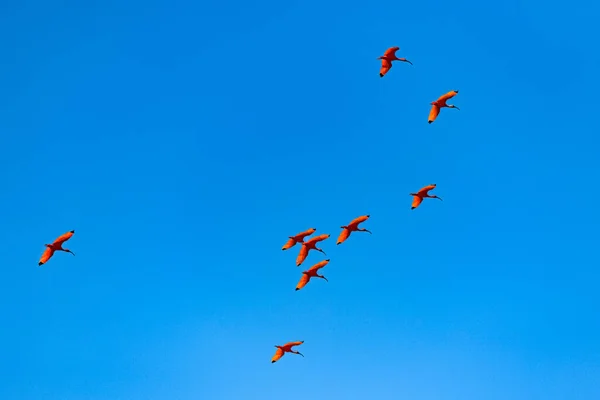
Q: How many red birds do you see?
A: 9